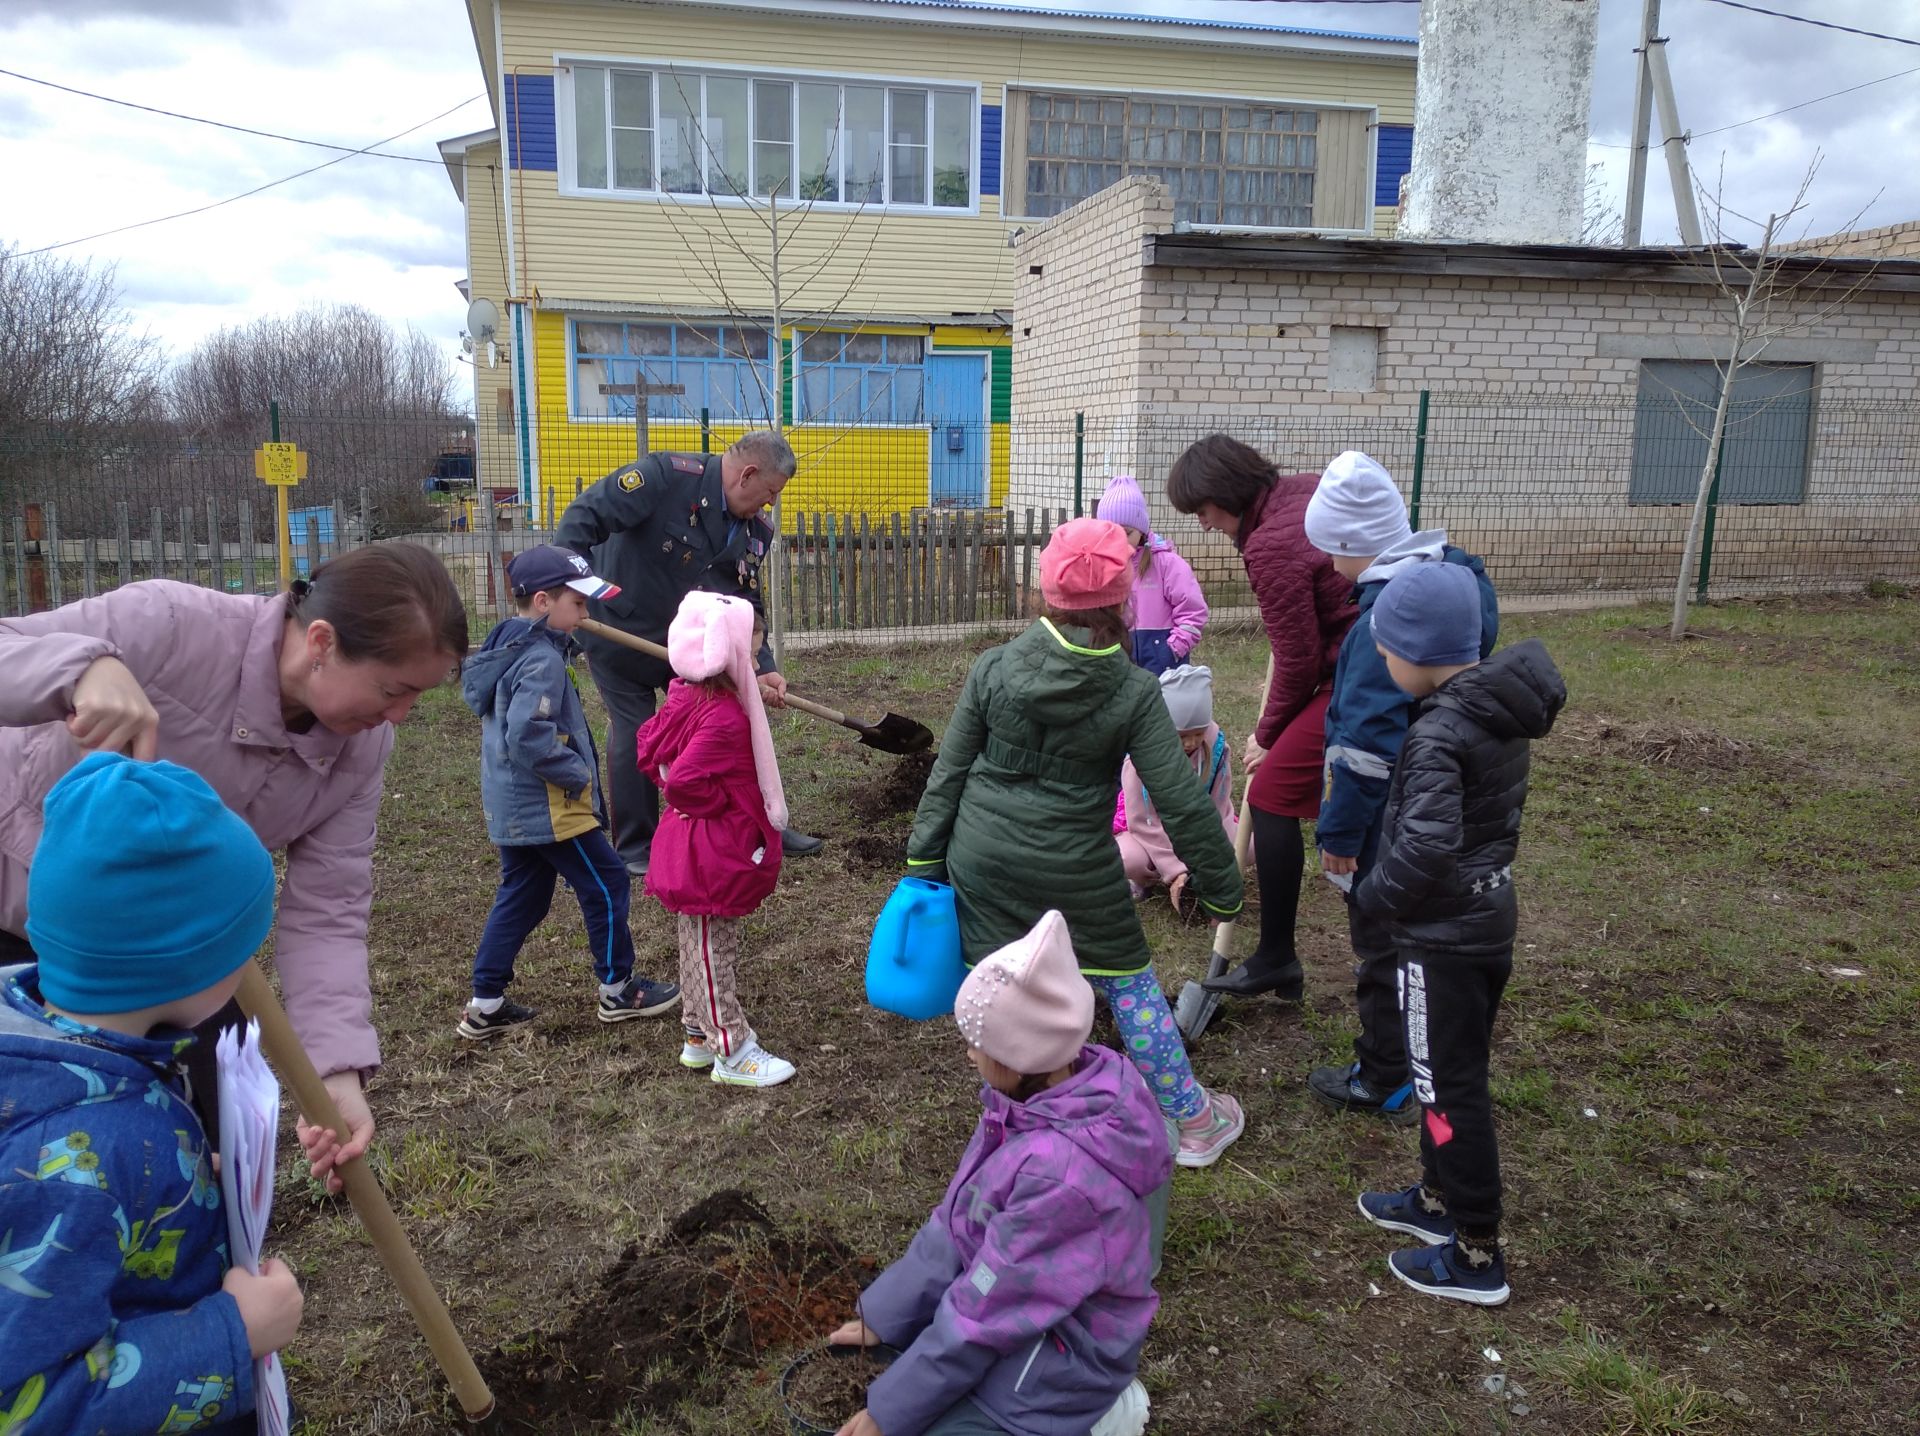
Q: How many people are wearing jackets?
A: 12